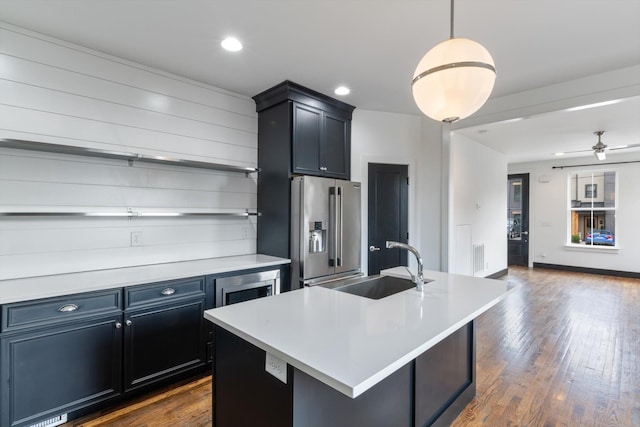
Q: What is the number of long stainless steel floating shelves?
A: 2